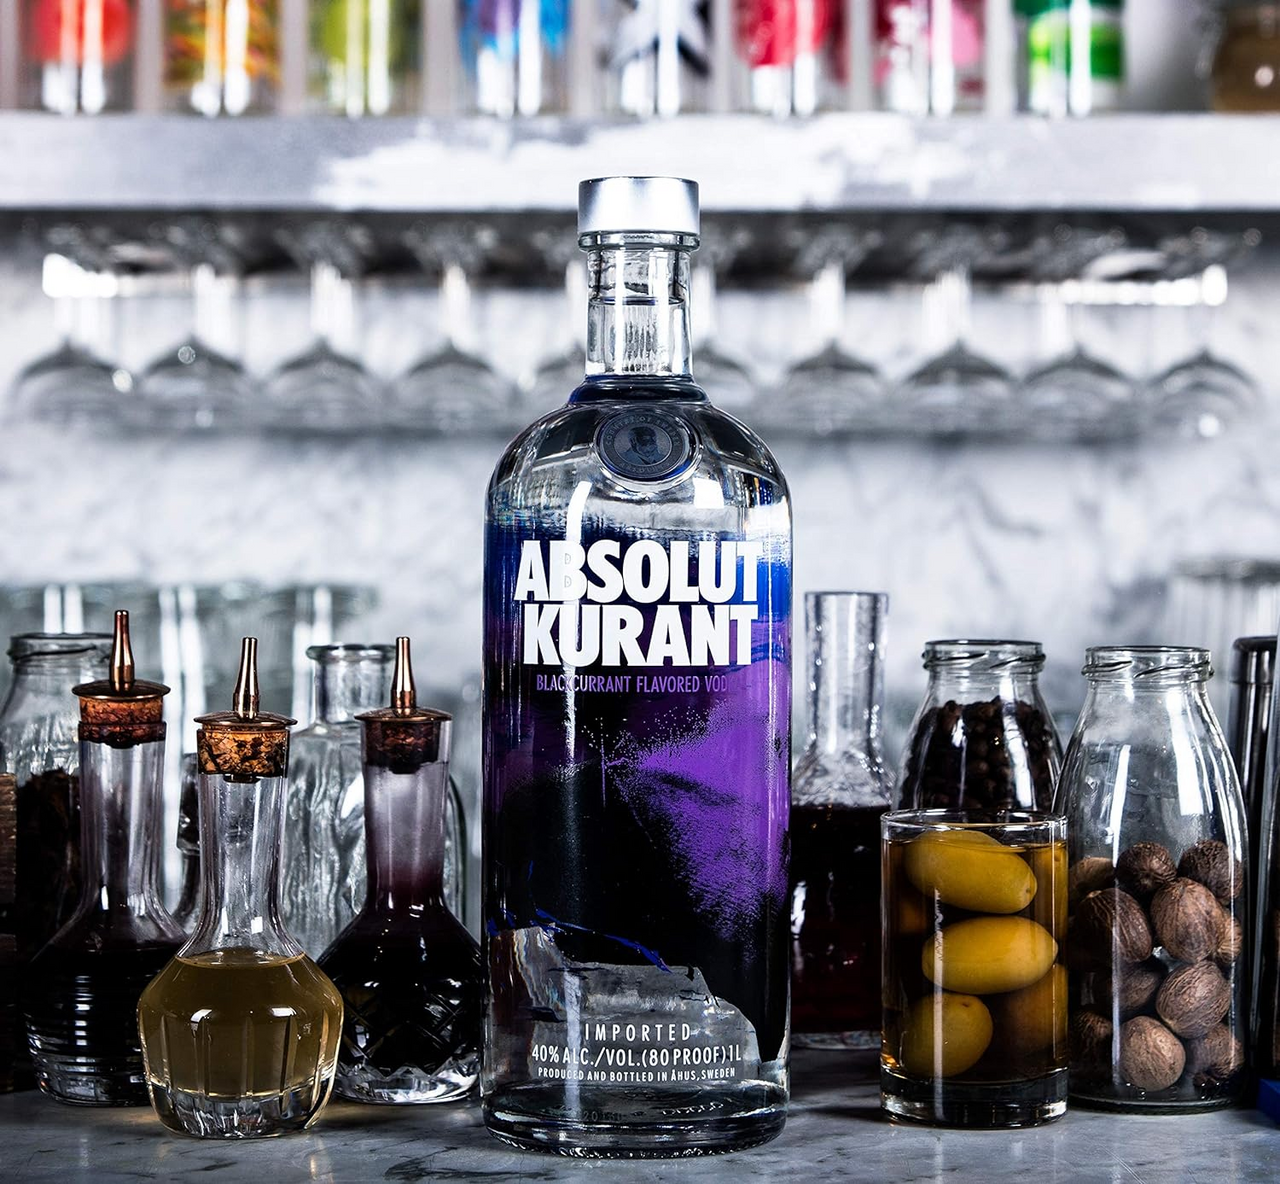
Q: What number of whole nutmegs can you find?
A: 11